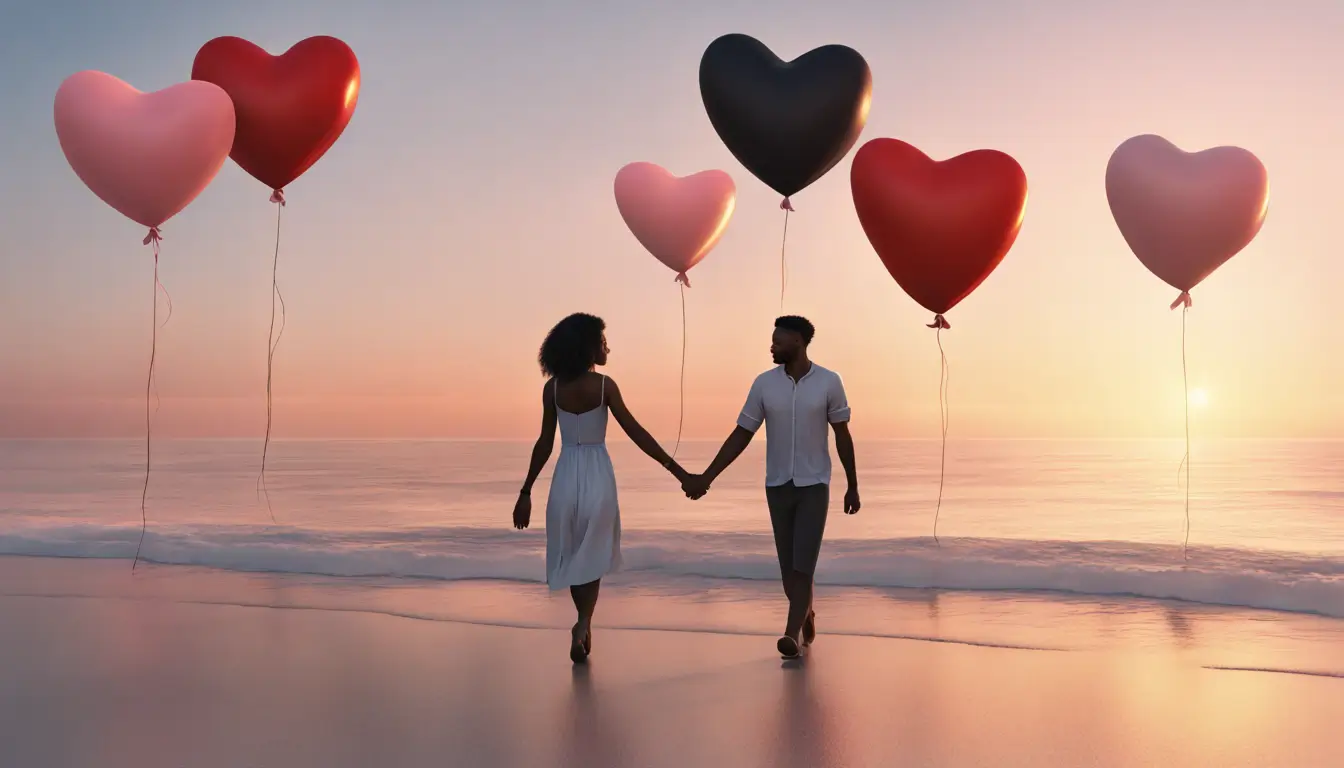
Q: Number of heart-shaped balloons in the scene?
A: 6